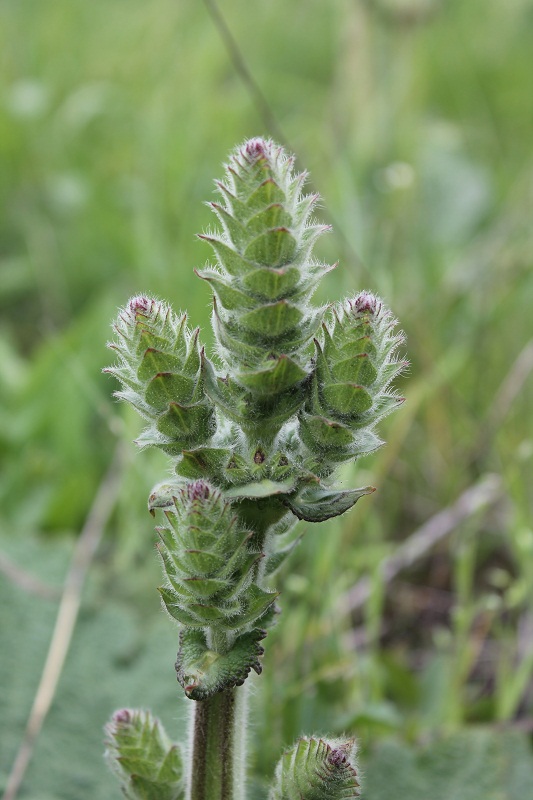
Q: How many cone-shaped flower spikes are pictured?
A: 6